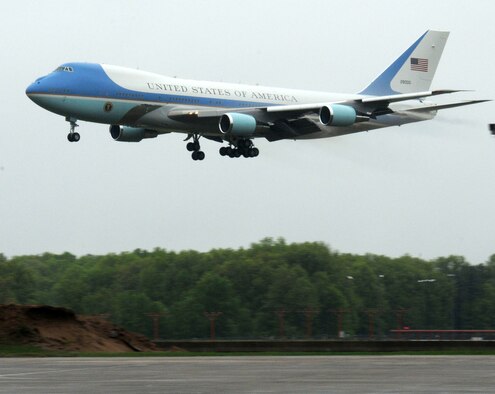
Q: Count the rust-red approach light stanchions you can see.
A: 7